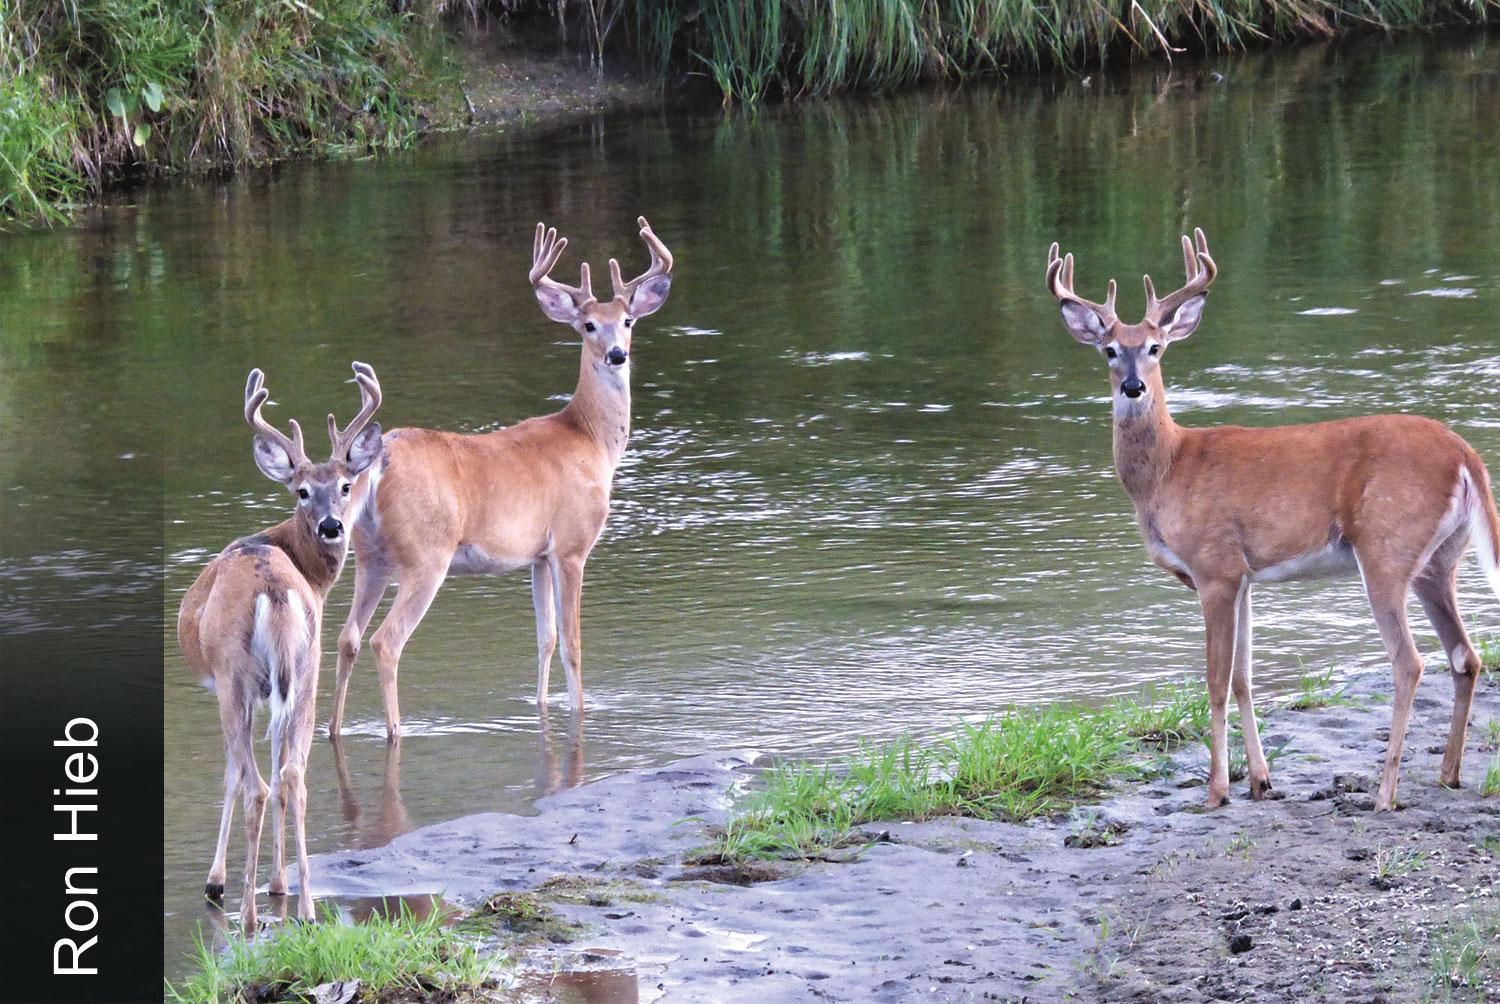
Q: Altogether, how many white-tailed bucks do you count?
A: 3